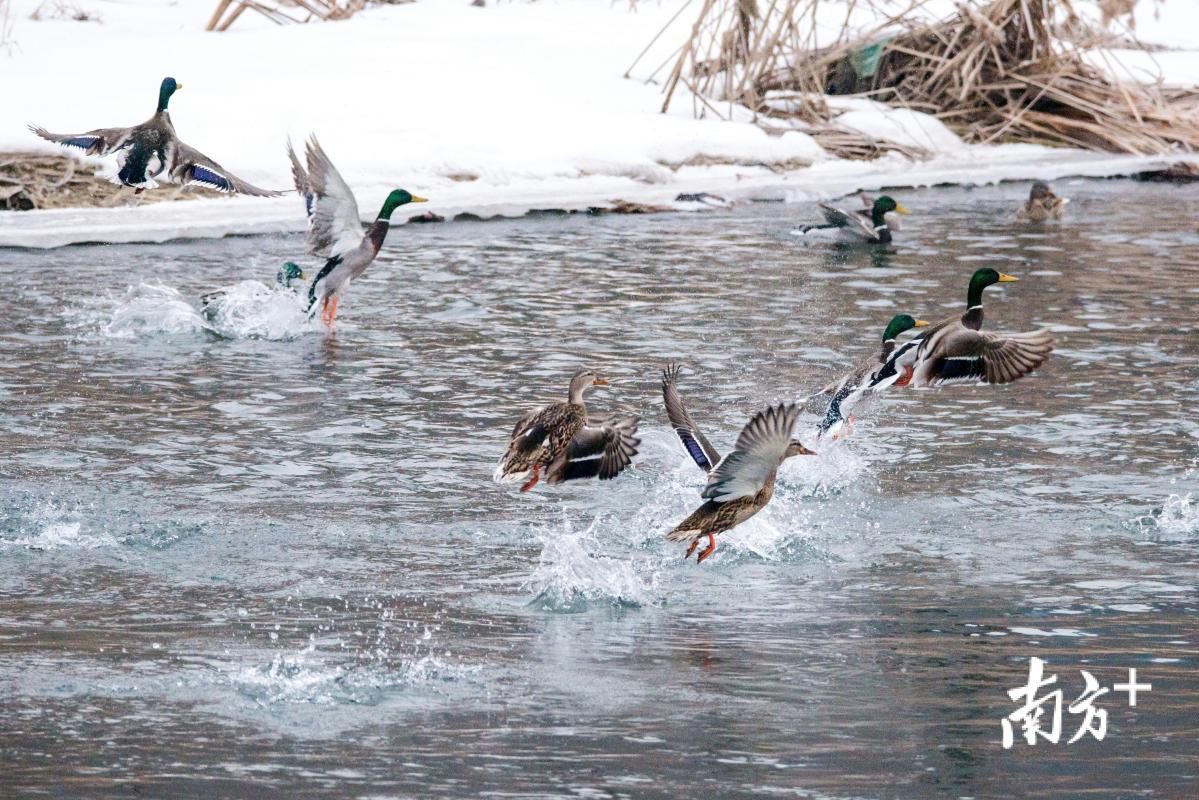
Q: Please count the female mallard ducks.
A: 3